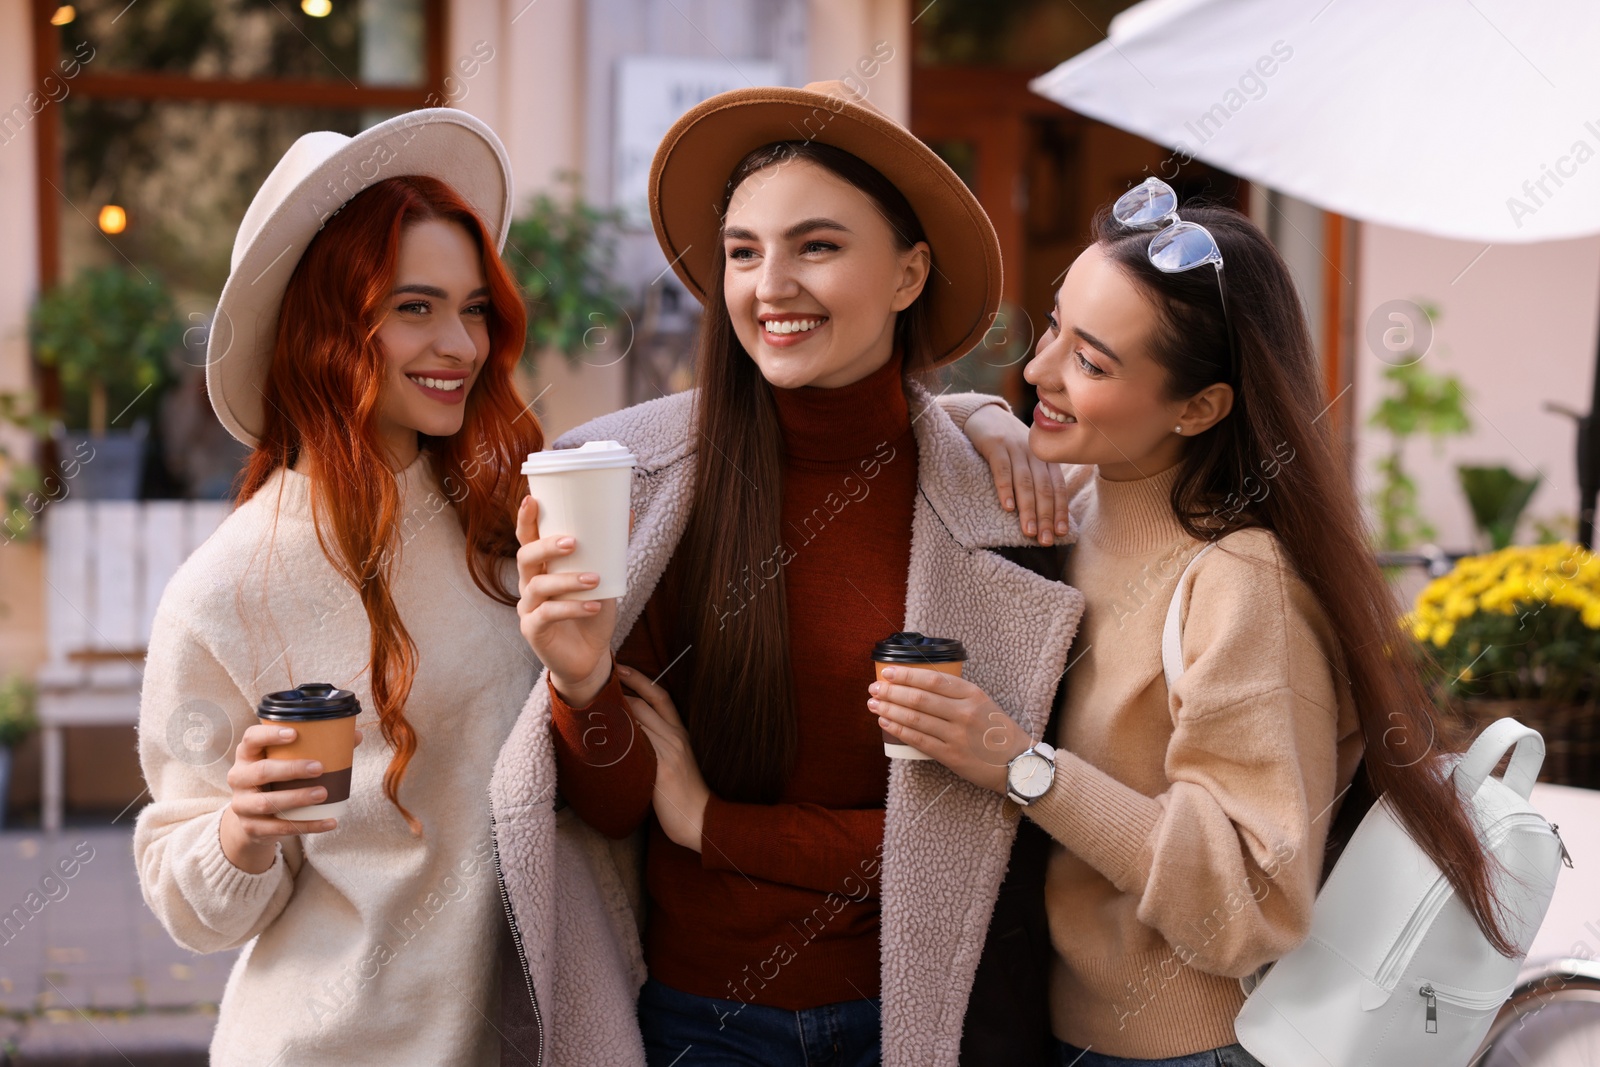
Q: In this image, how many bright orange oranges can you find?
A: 0